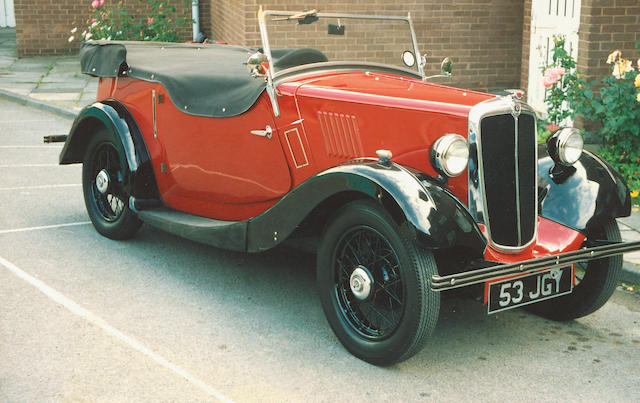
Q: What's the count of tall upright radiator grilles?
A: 1